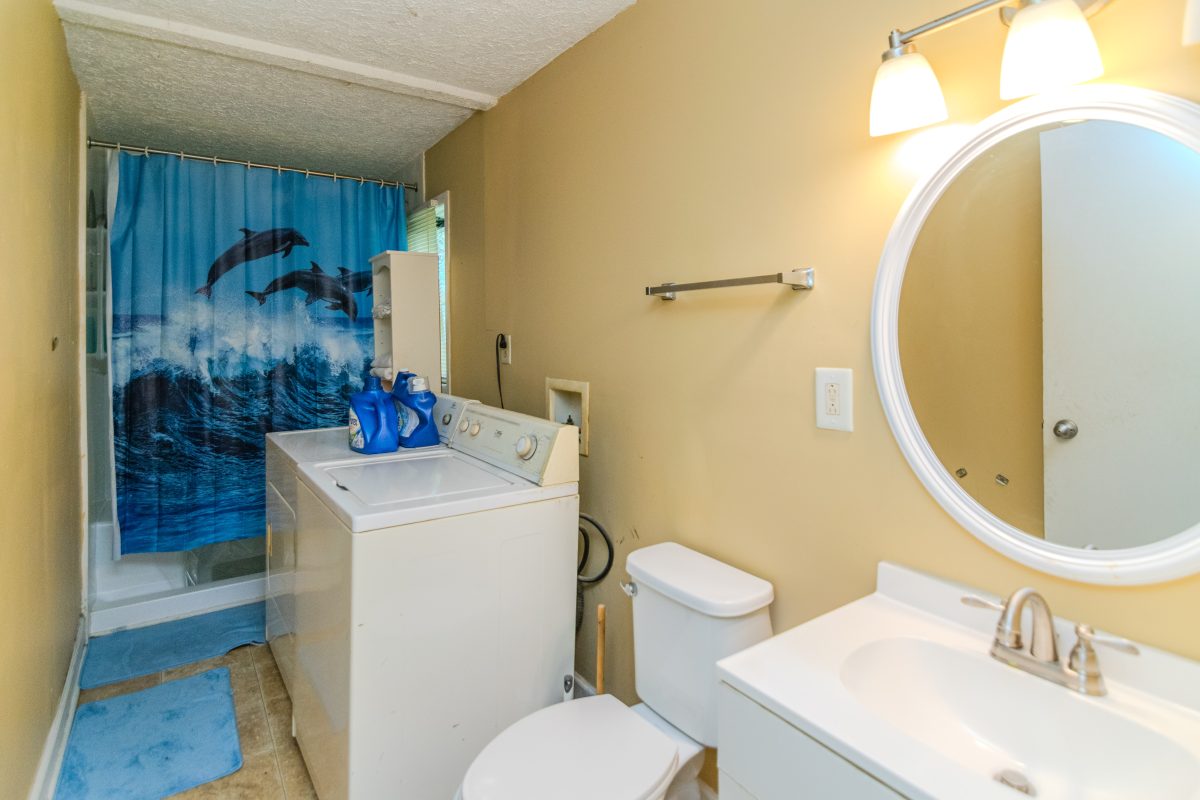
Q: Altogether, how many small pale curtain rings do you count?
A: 12